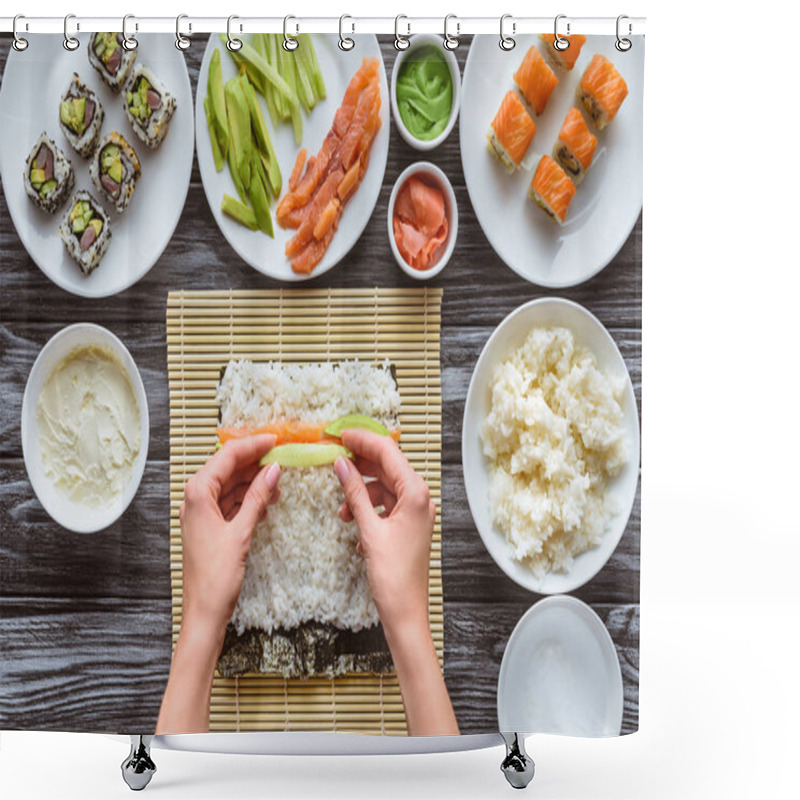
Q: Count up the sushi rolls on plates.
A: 12